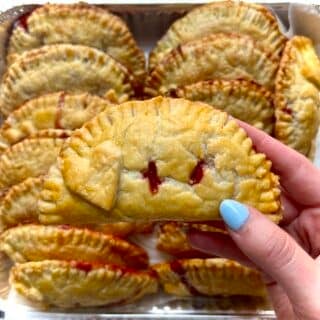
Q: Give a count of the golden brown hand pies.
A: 14